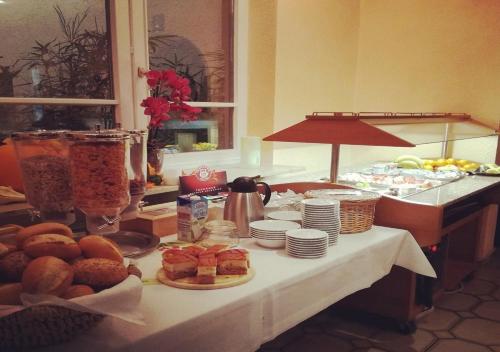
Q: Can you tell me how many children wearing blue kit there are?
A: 0